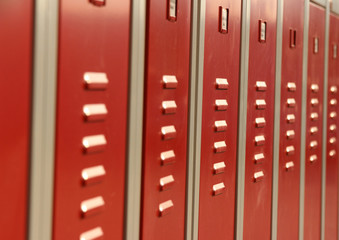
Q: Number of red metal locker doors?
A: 8